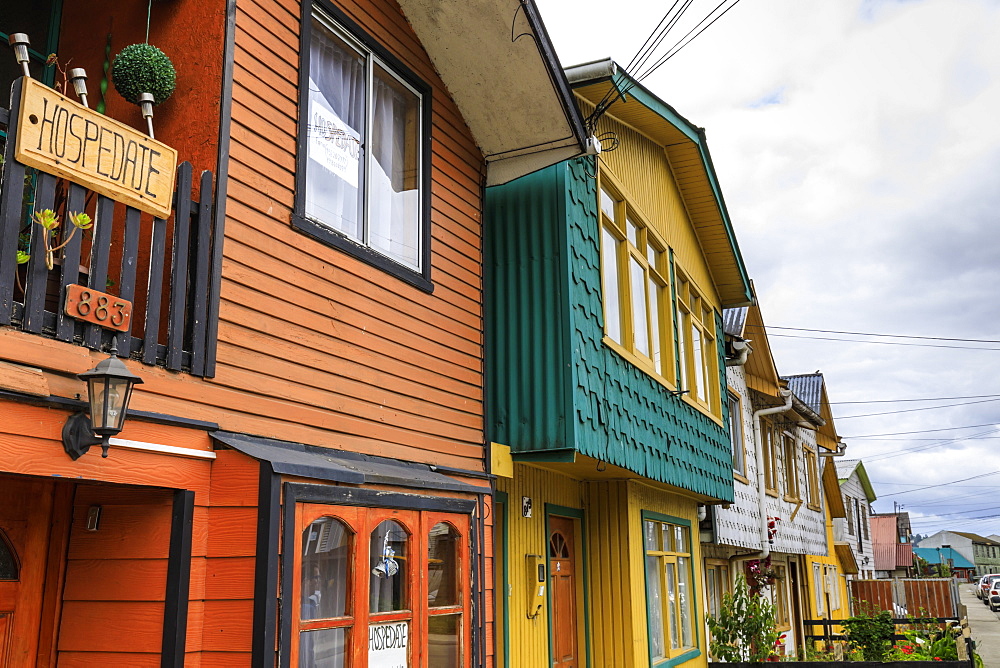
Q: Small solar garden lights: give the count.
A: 3